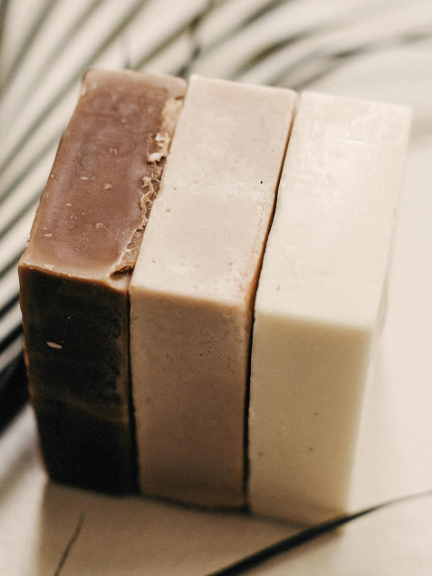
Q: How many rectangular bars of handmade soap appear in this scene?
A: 3